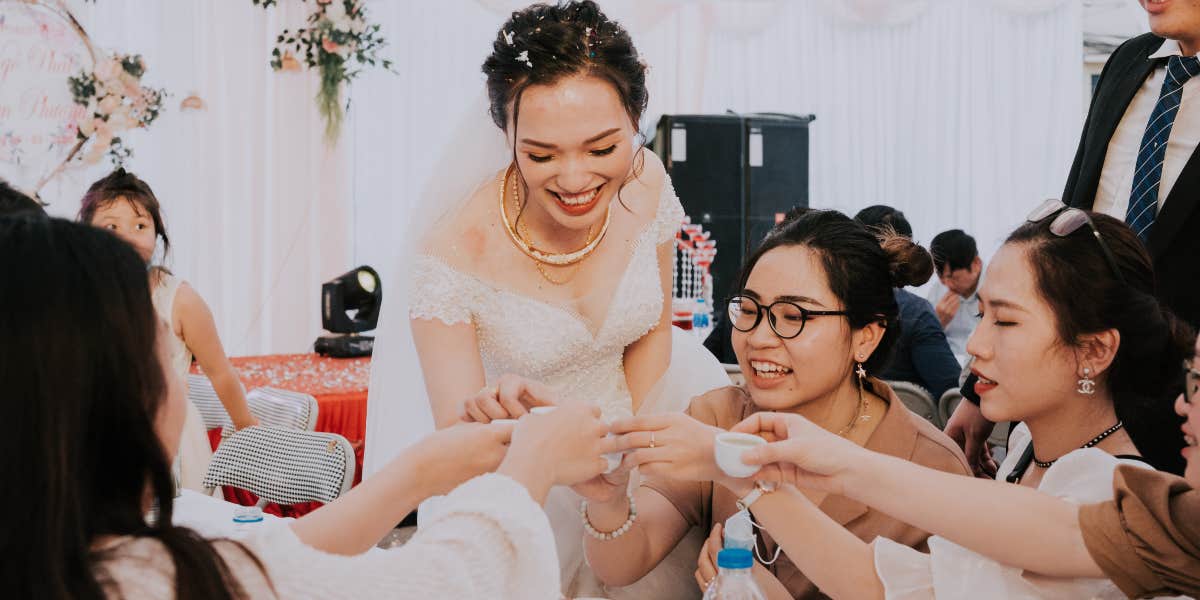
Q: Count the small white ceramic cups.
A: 4